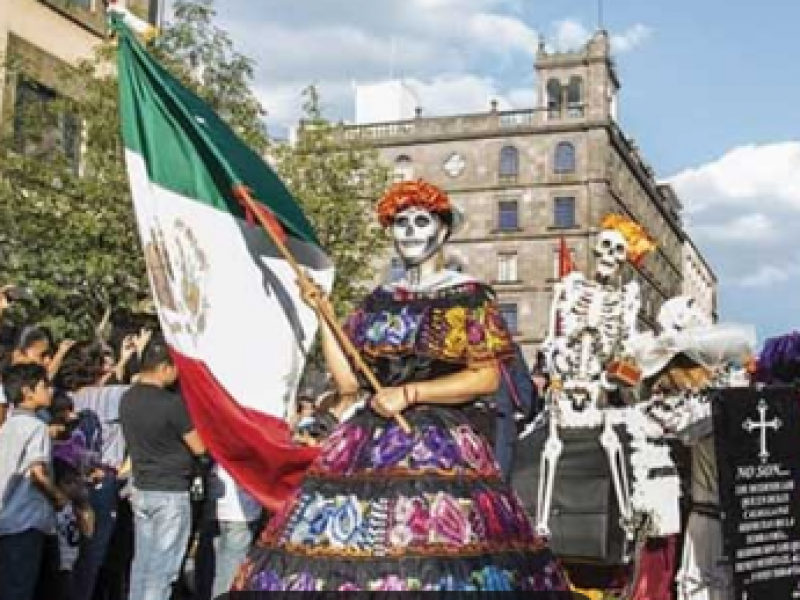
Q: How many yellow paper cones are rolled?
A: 0